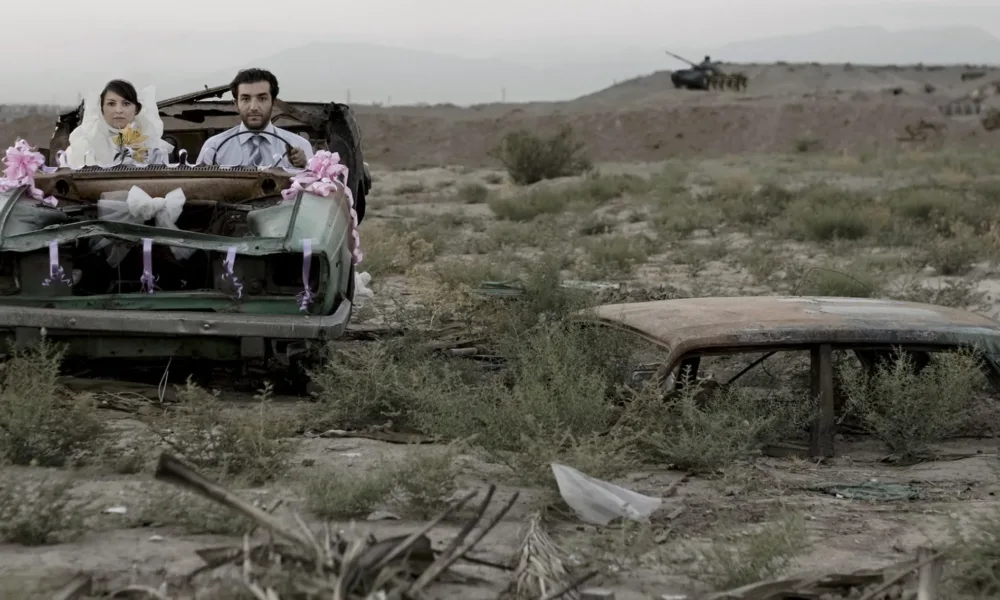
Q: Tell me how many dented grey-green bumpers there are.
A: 1